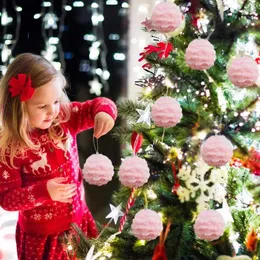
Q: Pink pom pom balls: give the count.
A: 9